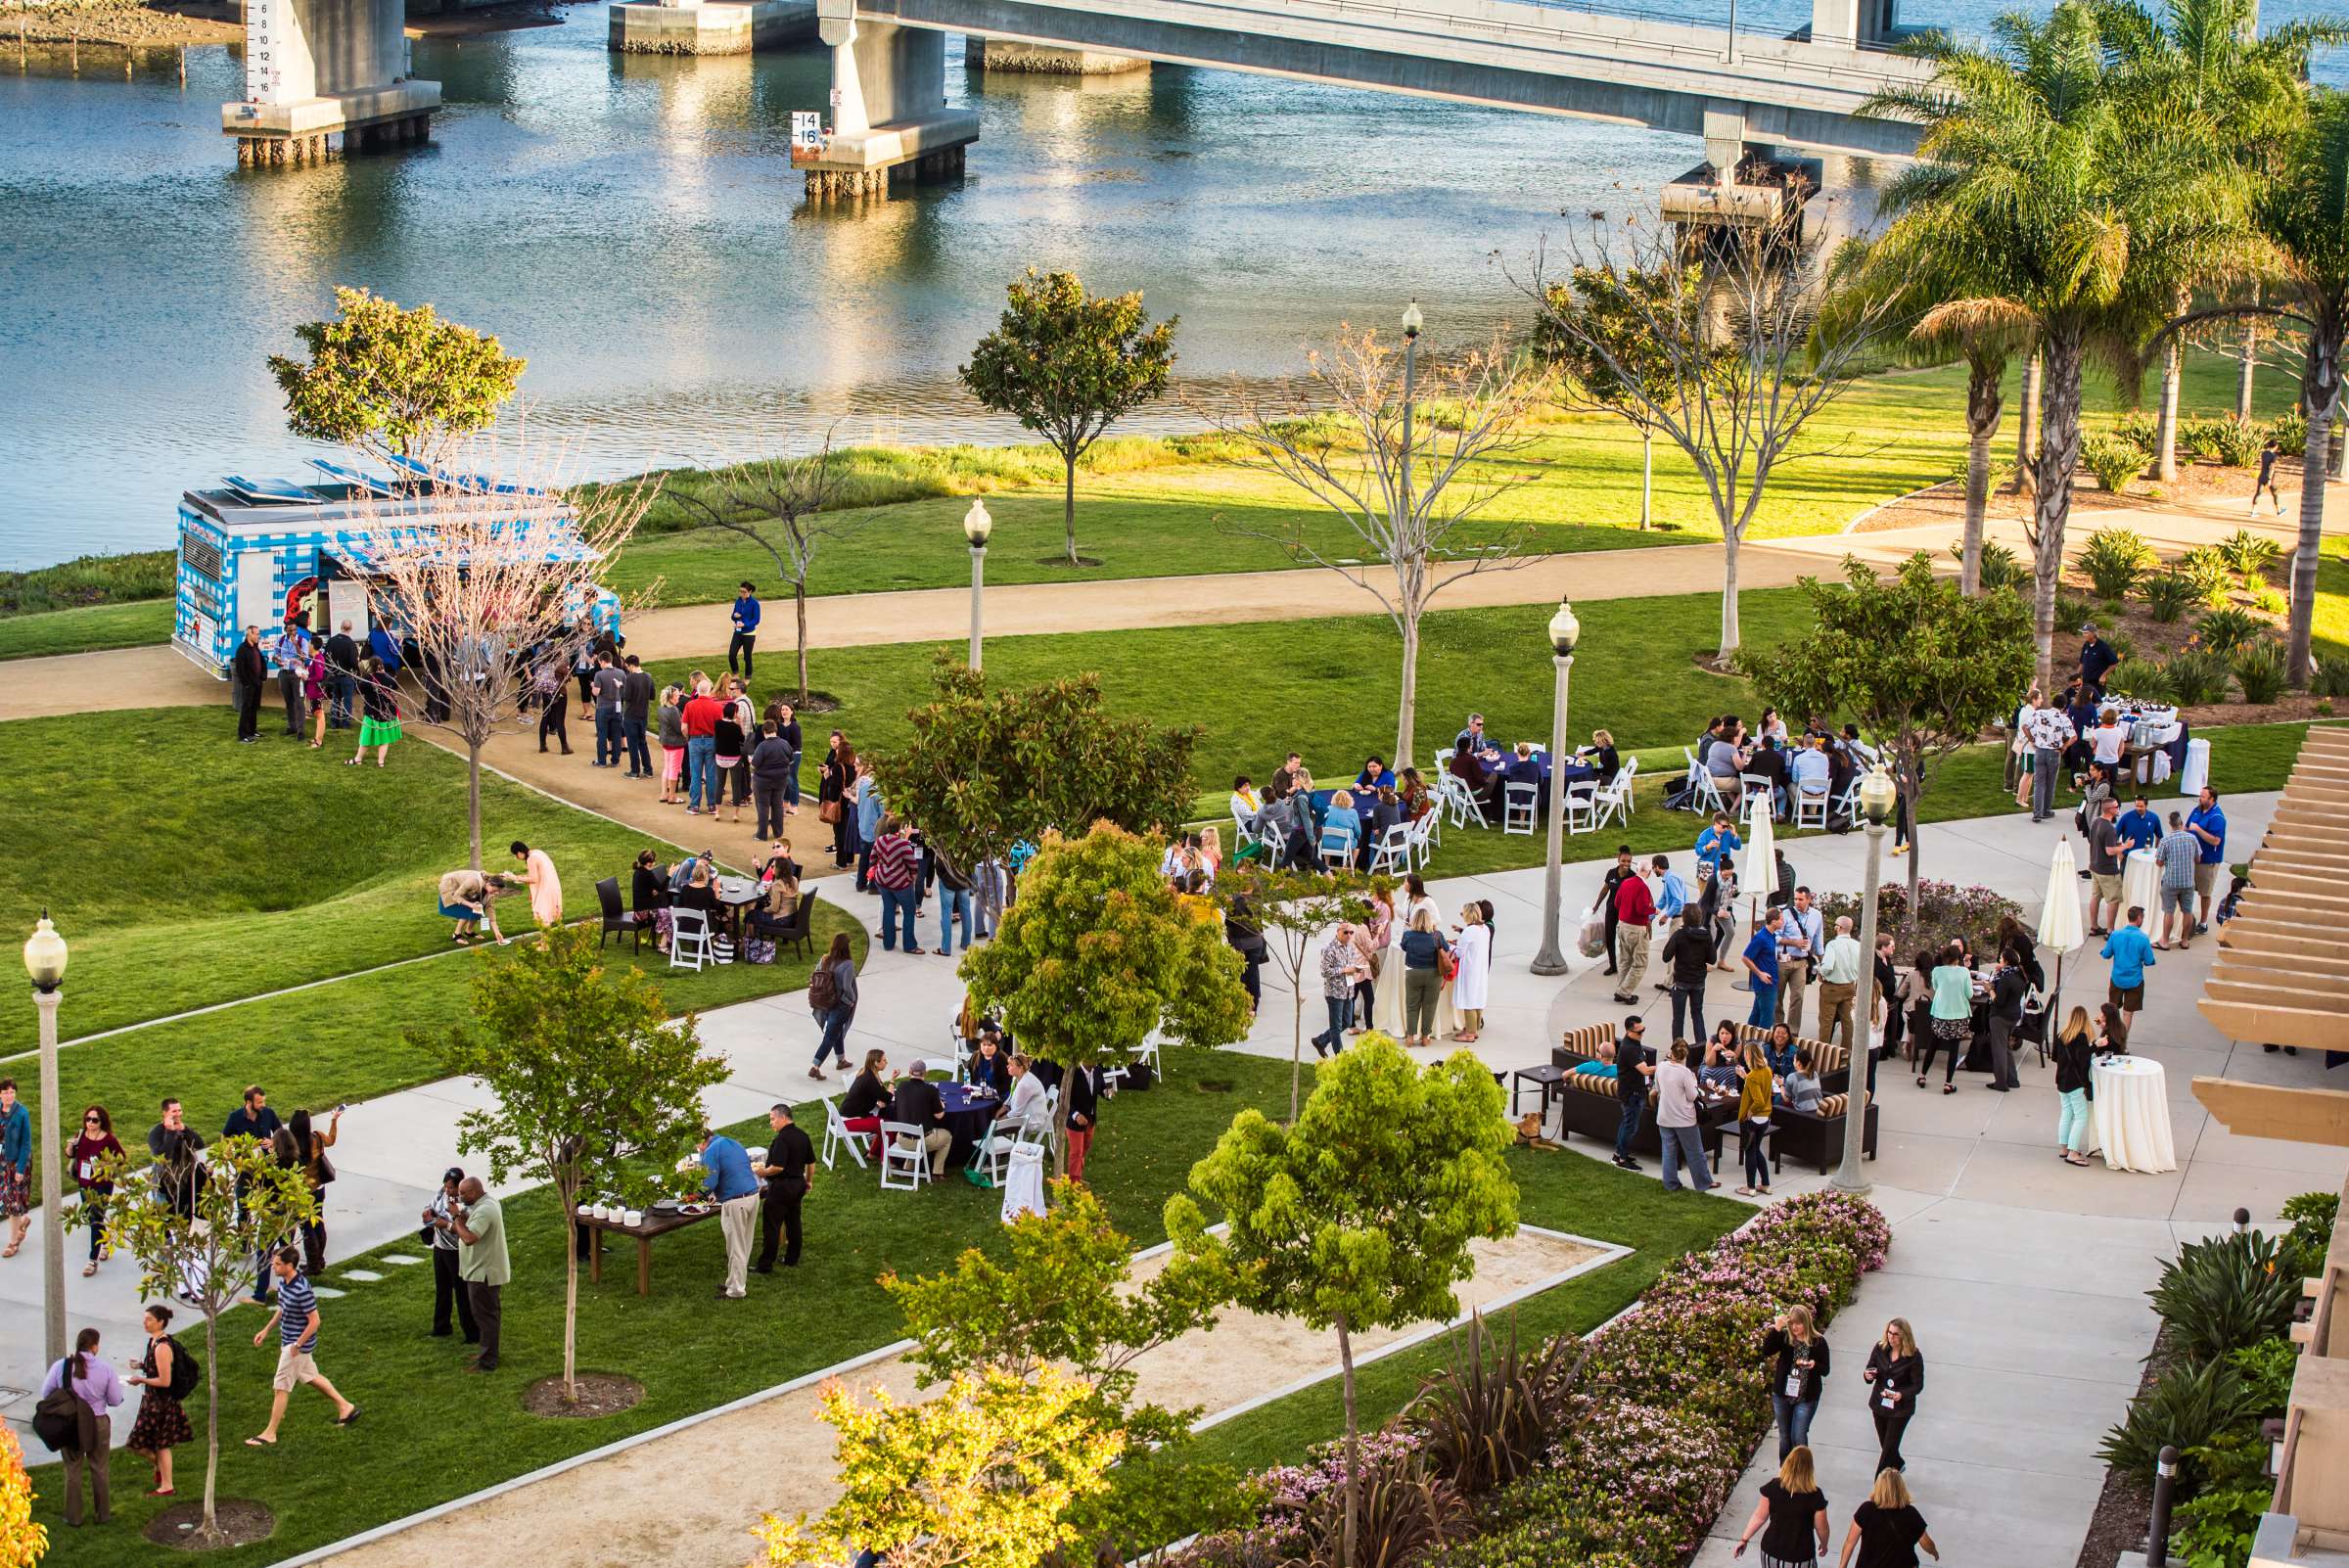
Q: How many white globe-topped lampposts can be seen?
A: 5